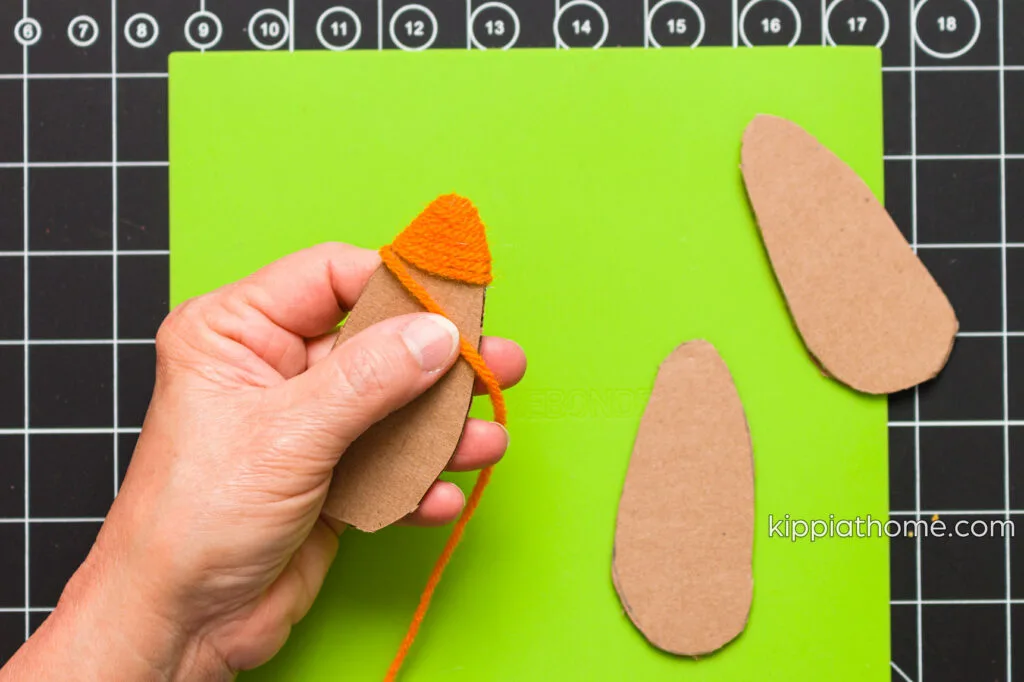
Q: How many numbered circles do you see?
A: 13